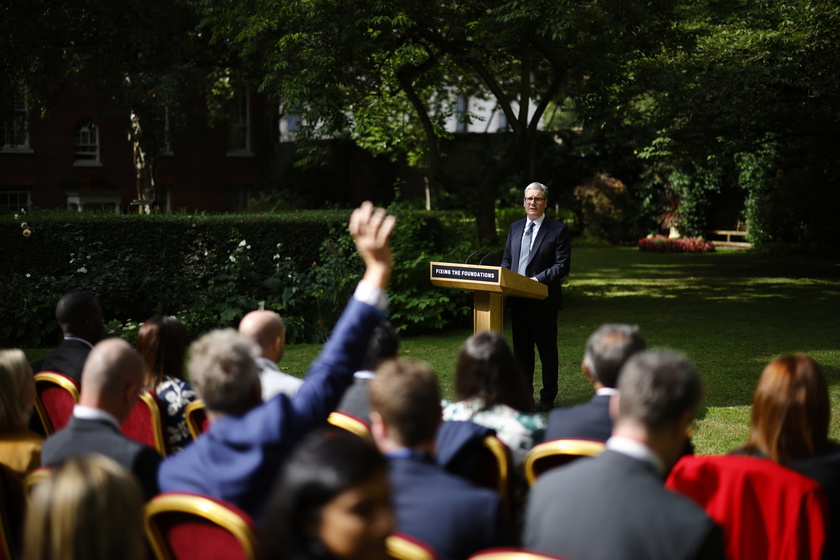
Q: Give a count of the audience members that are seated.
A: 14